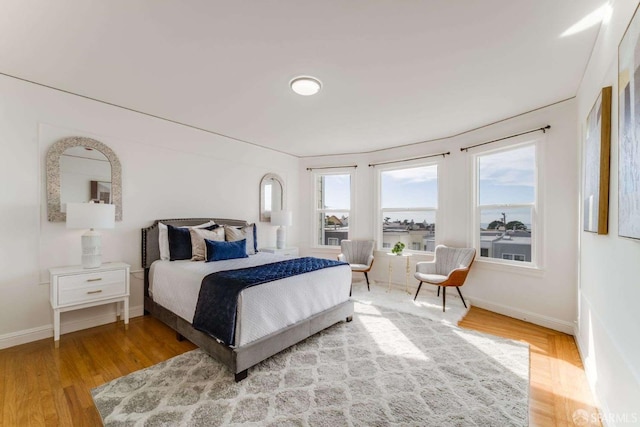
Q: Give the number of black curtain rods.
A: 3